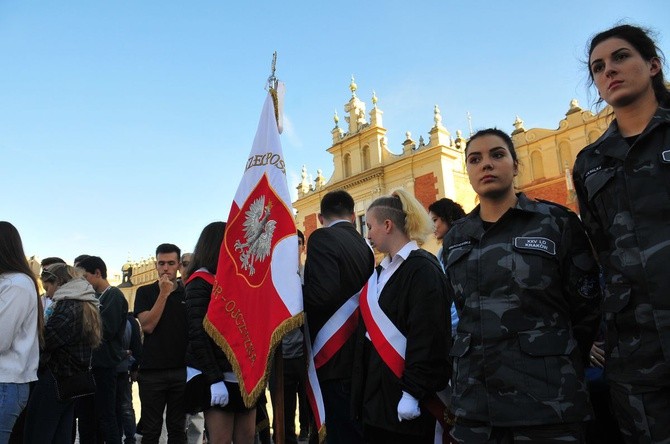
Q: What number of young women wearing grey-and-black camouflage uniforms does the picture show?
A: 2